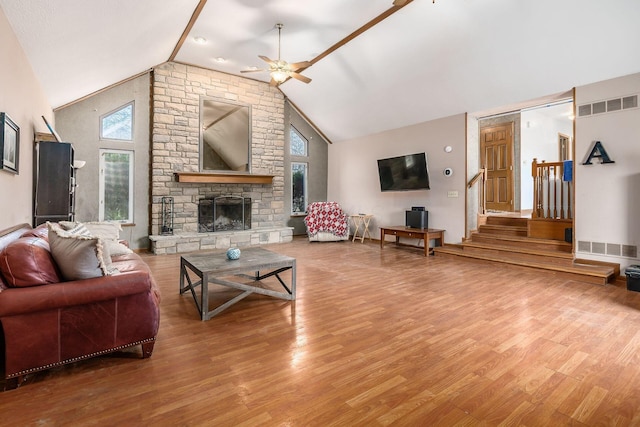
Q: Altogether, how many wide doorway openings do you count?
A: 1